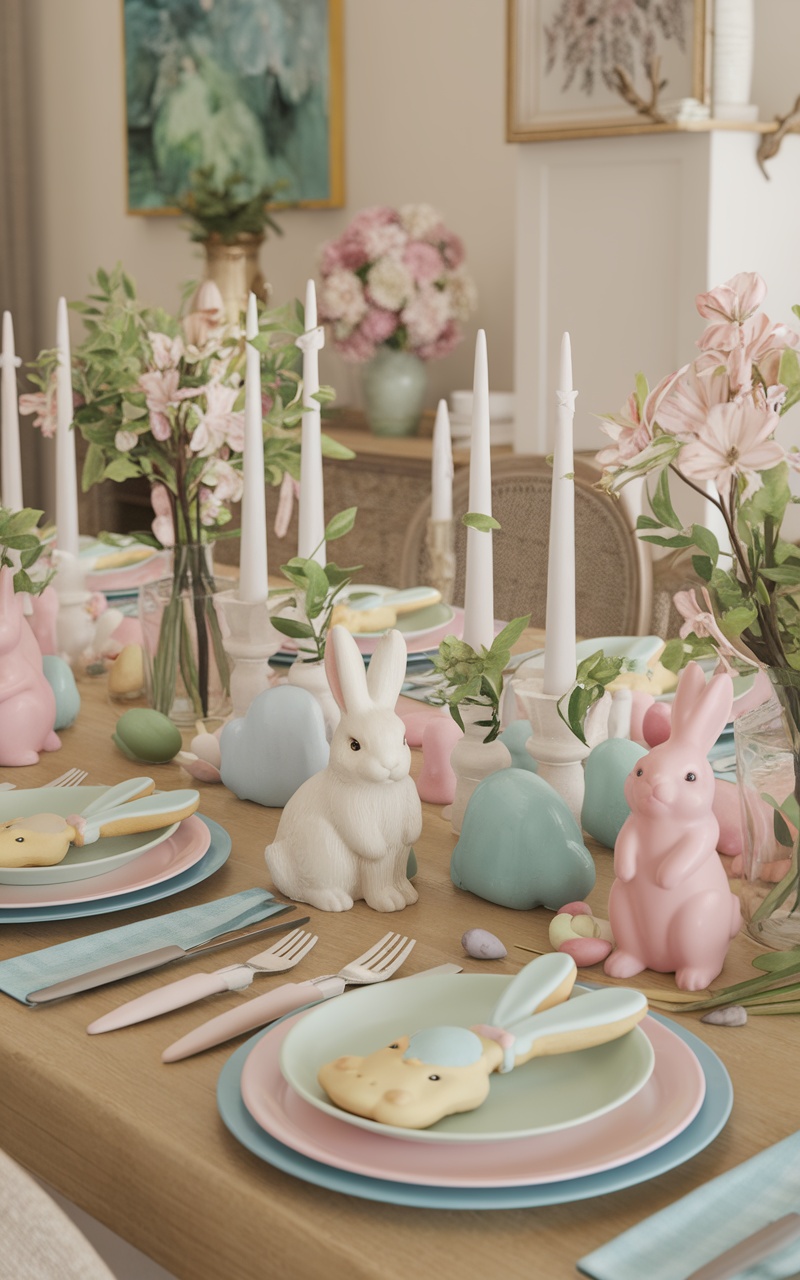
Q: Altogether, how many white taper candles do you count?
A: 7